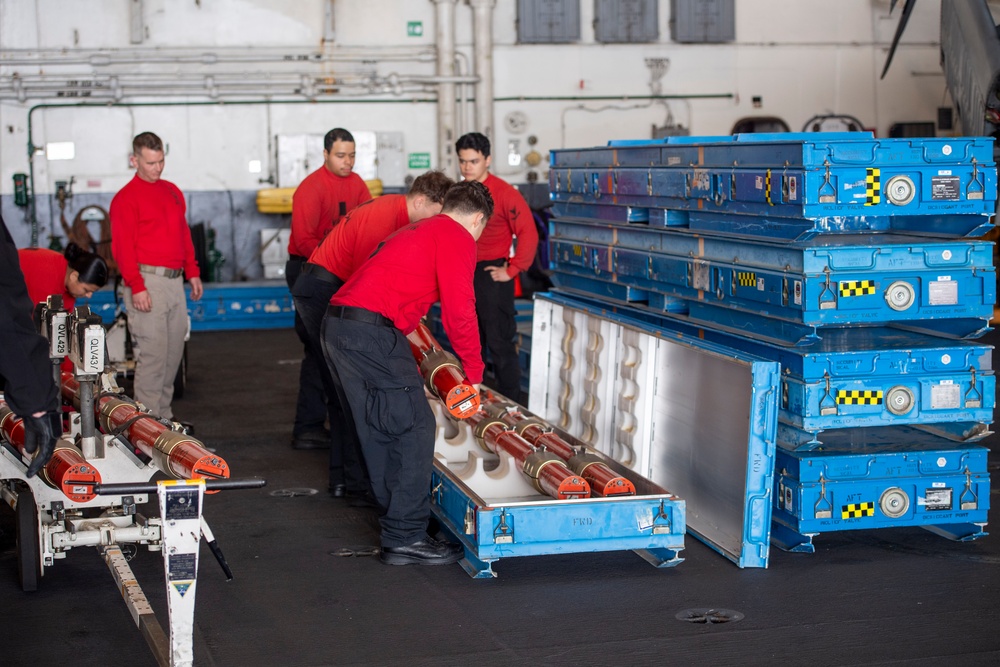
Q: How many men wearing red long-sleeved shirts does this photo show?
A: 5